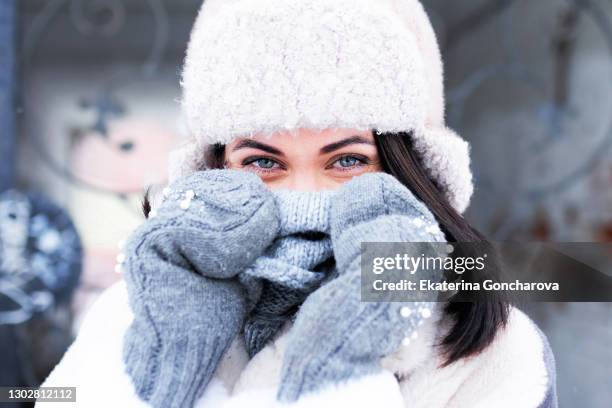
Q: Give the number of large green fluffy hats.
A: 0